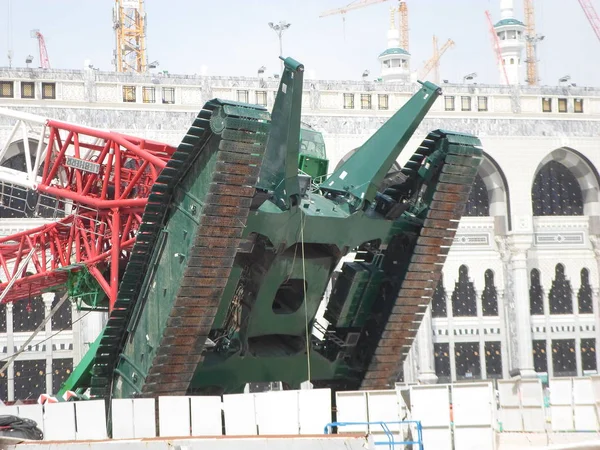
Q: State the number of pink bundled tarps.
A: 0